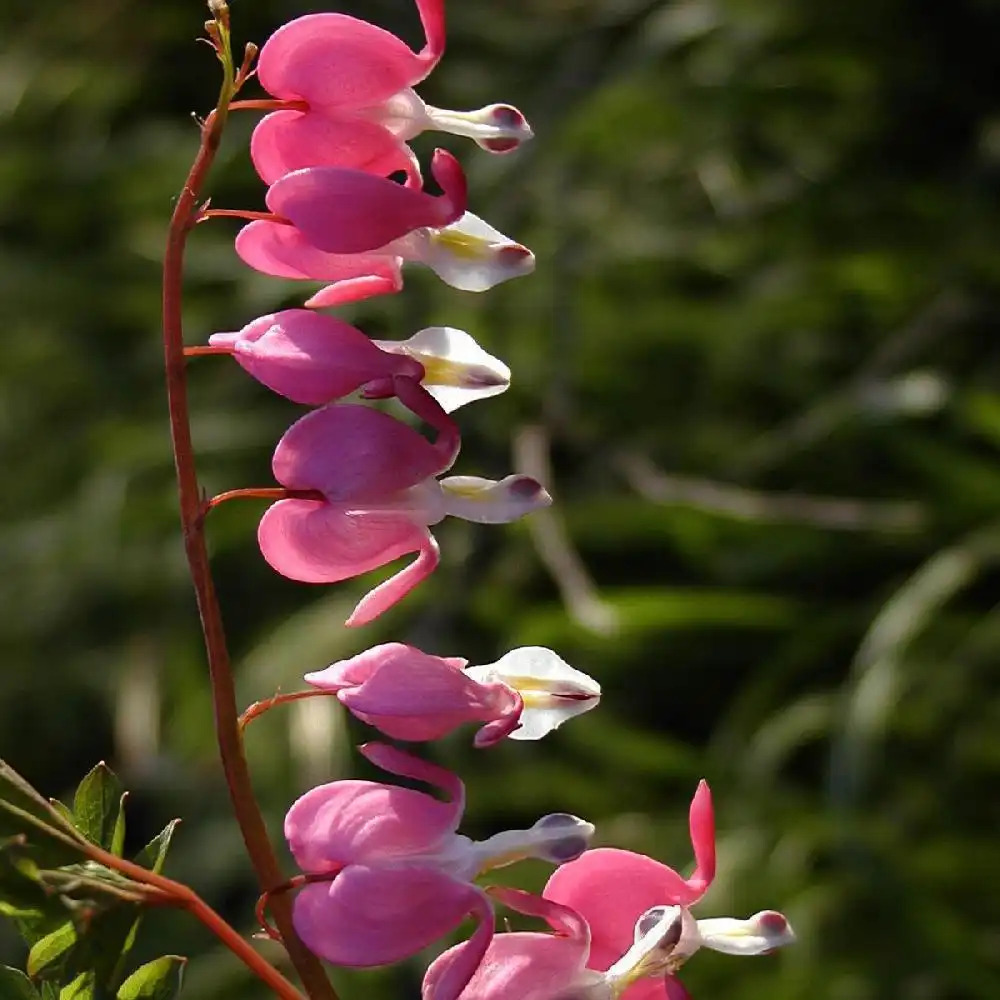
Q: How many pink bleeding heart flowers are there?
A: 8